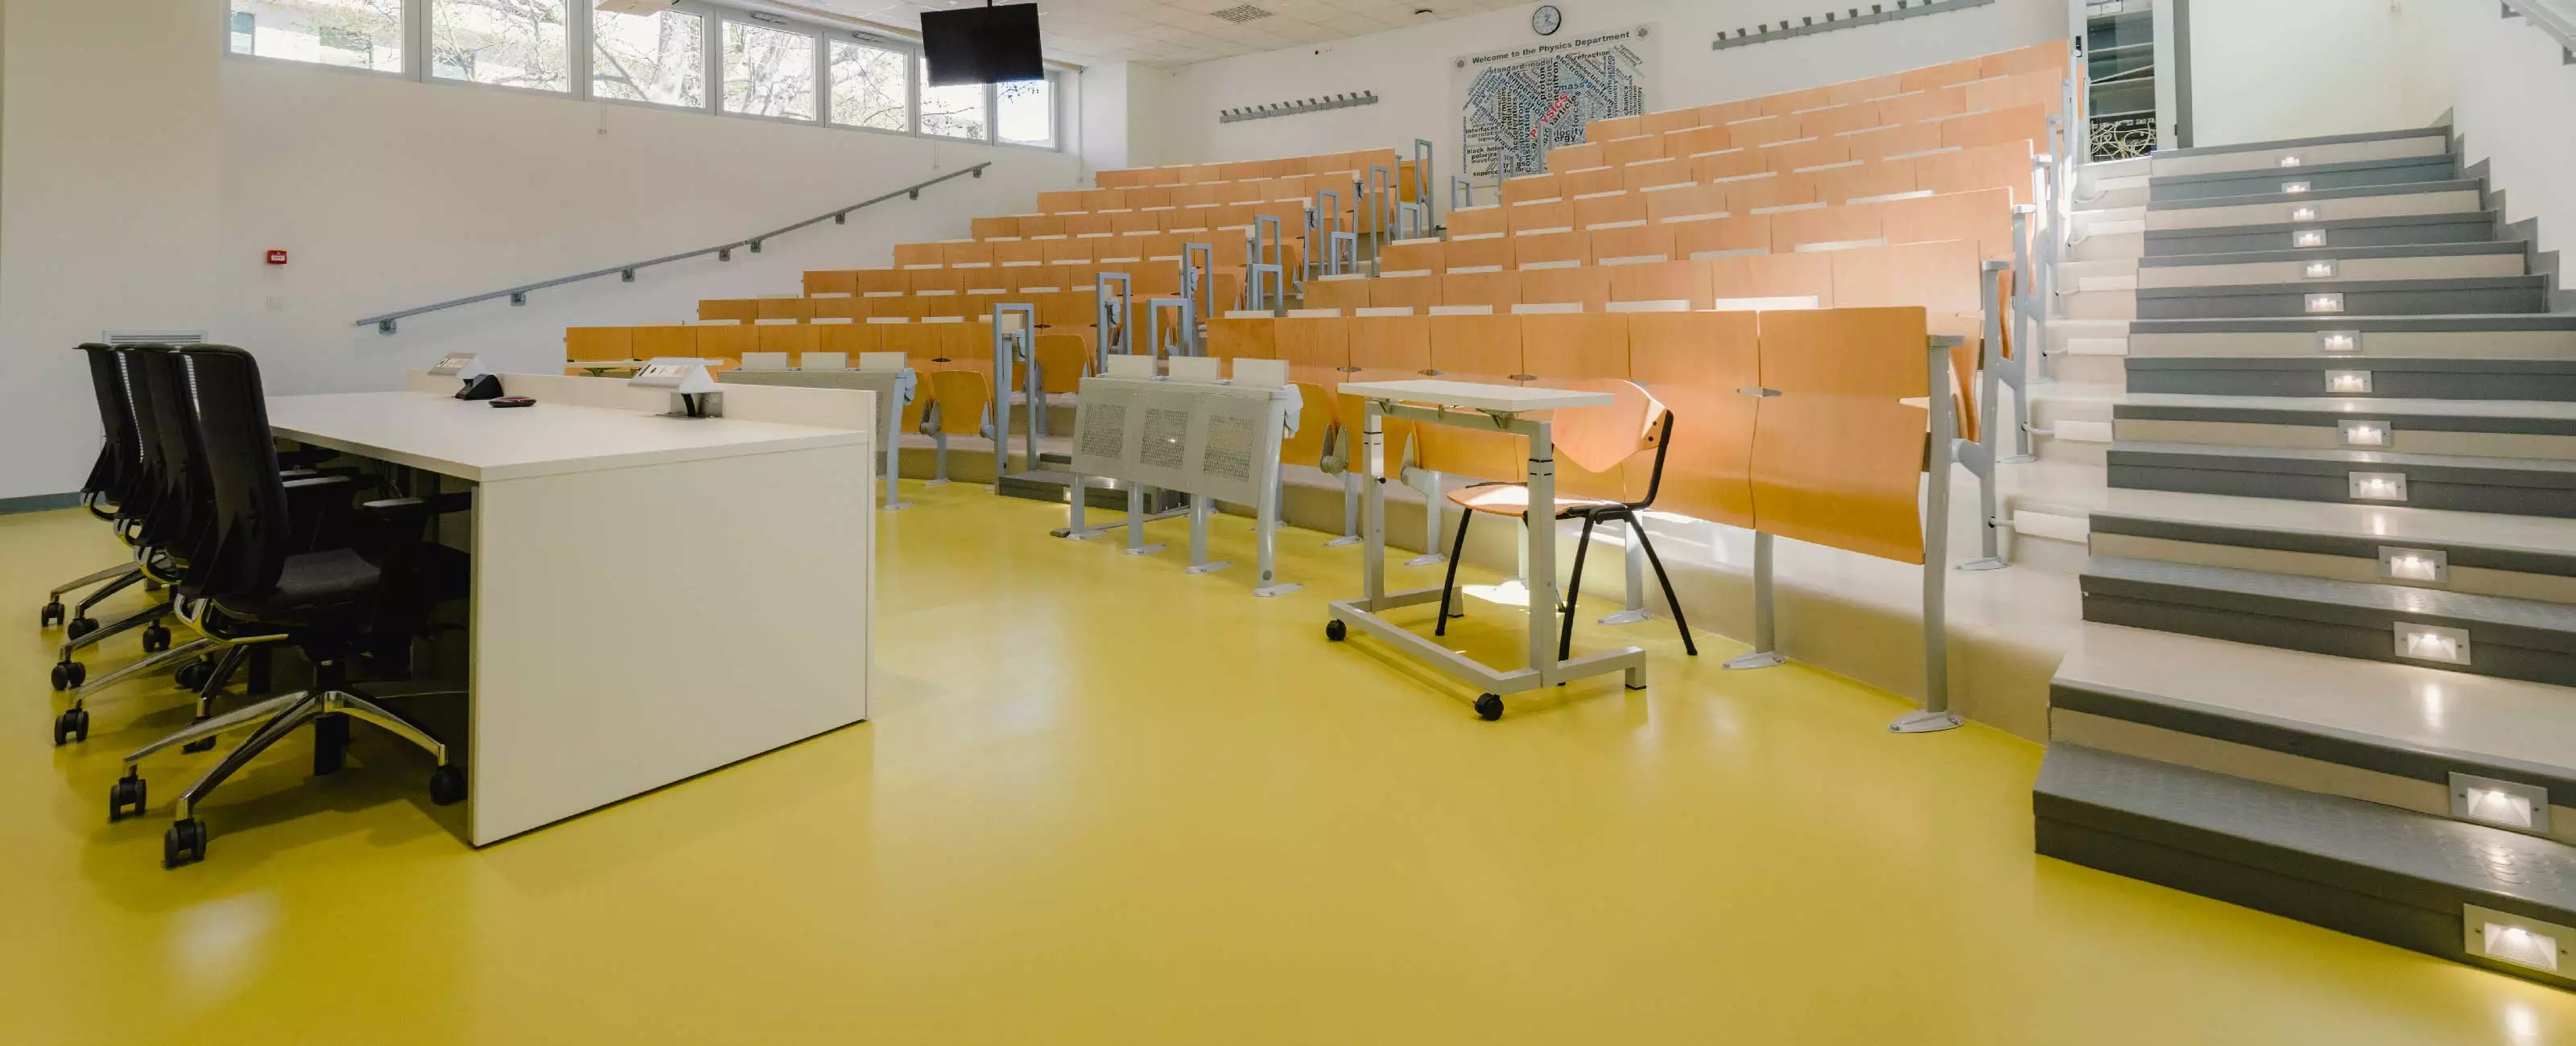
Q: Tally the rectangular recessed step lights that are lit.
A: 14